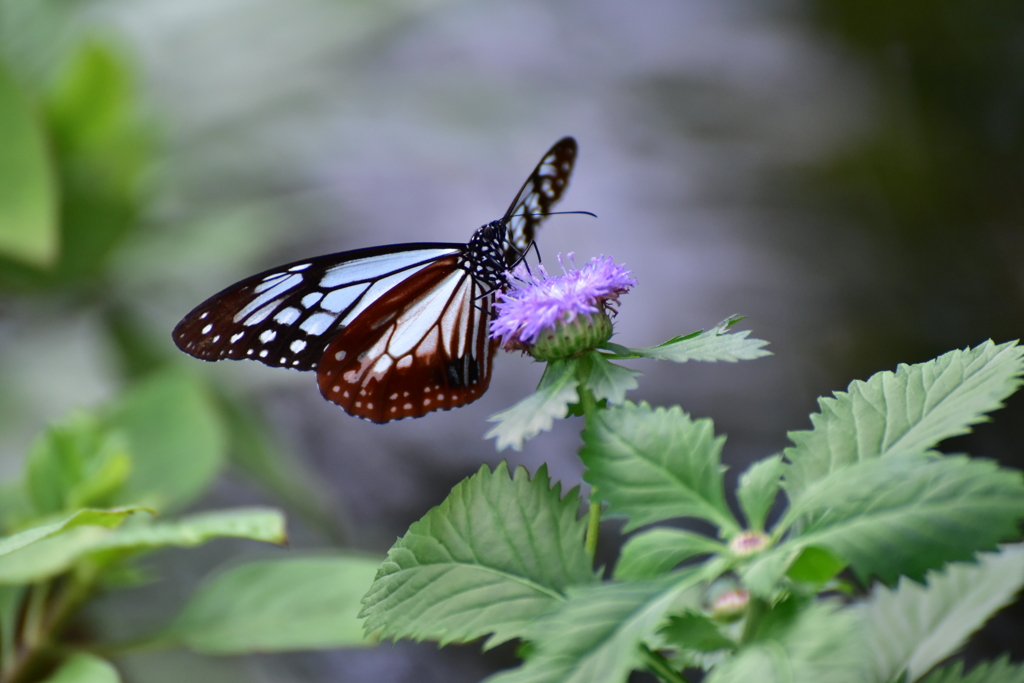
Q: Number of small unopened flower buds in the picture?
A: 2